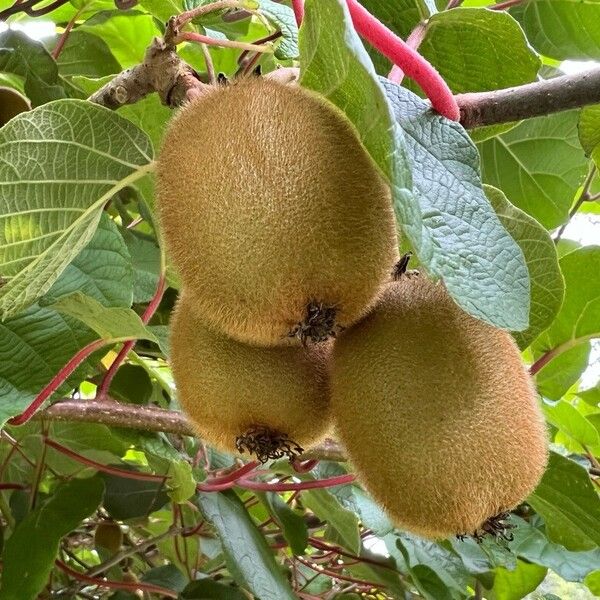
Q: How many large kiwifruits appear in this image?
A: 3